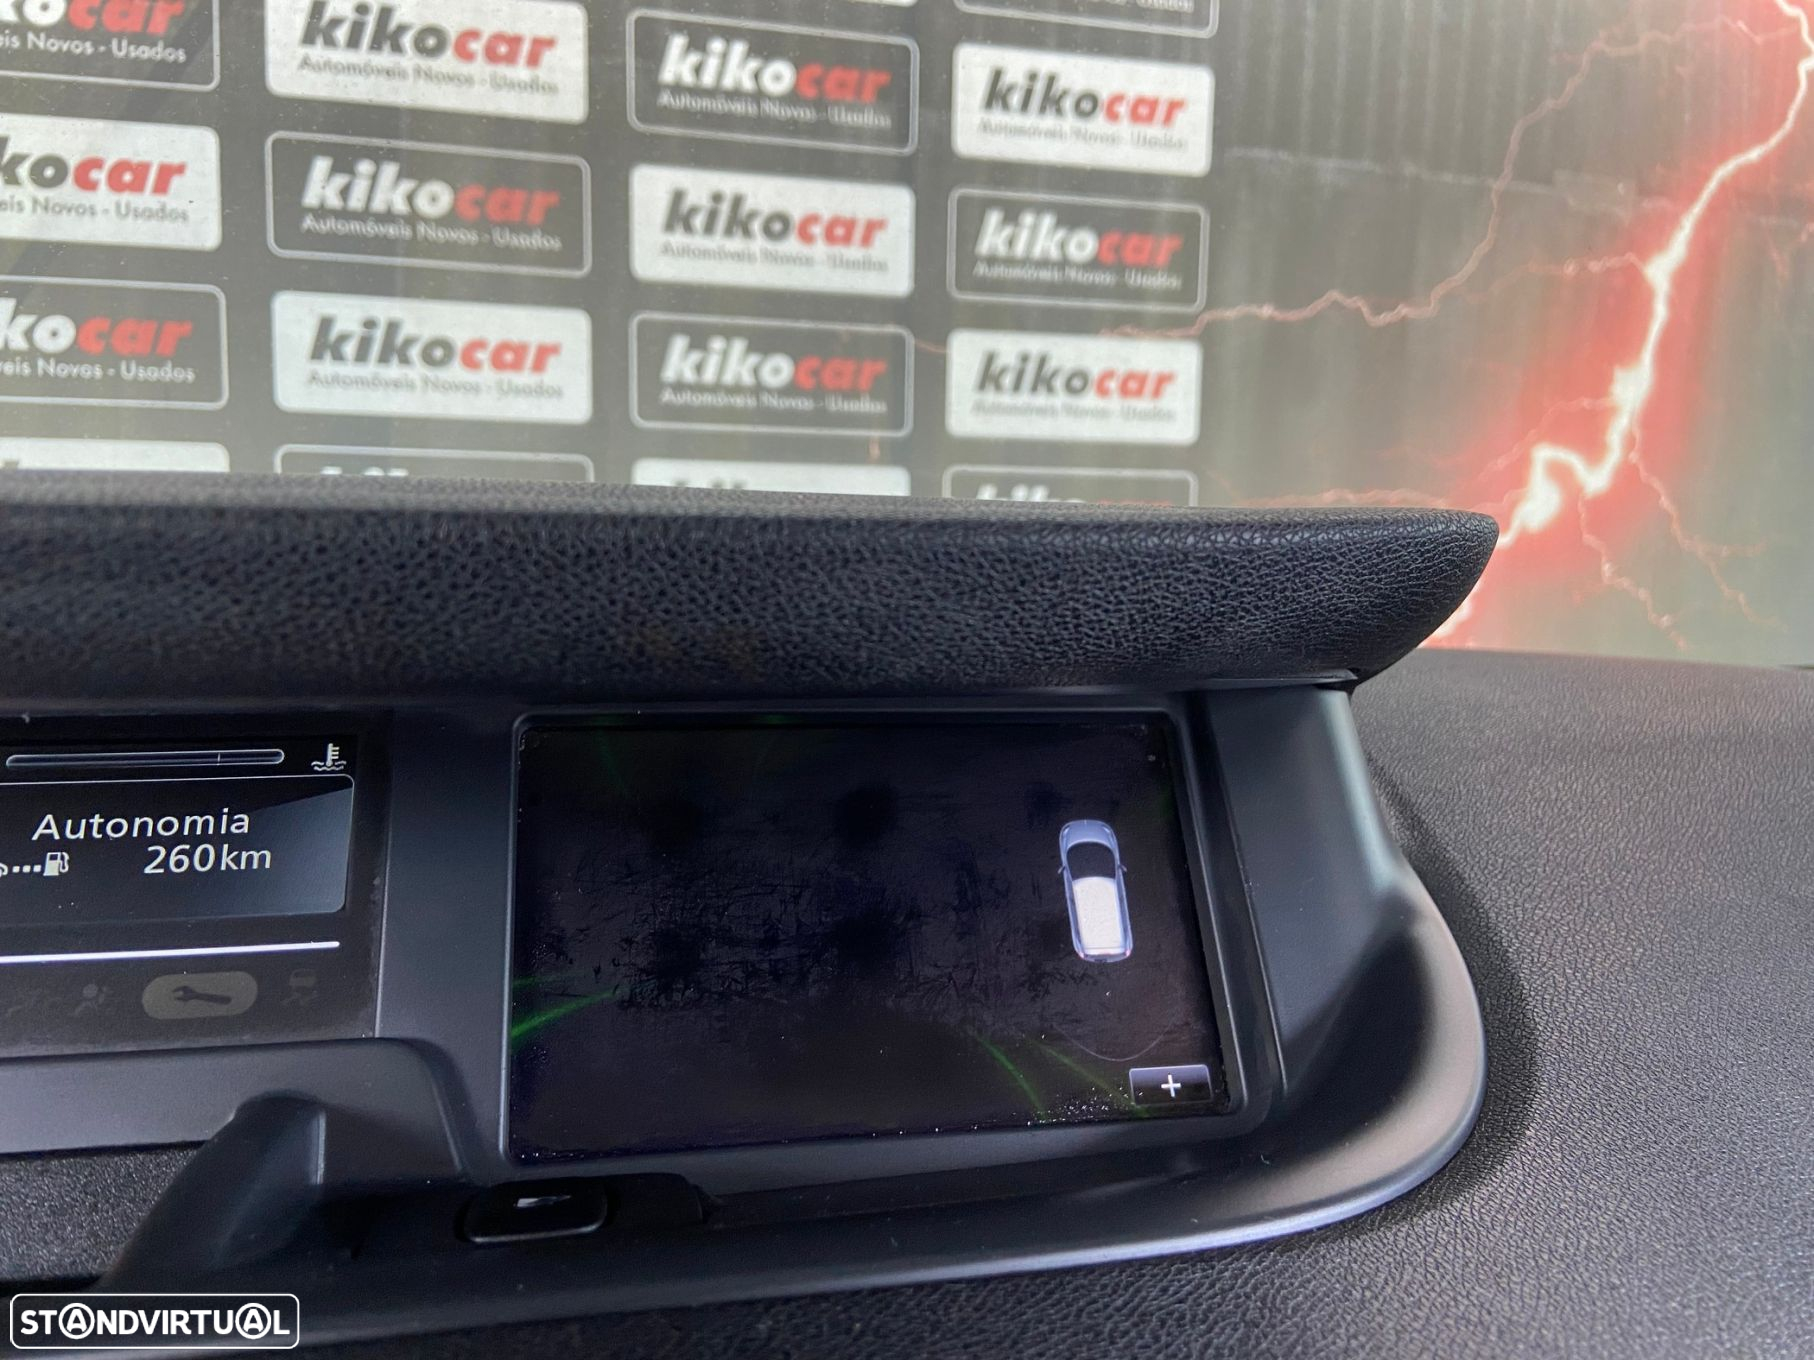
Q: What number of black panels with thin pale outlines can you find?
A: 9